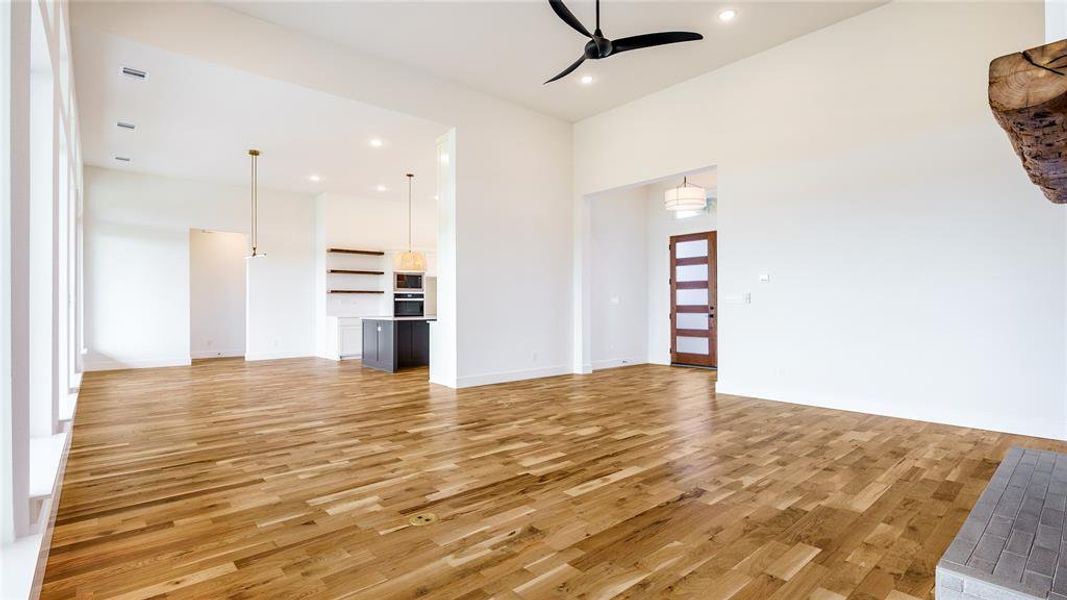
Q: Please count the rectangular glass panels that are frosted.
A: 5